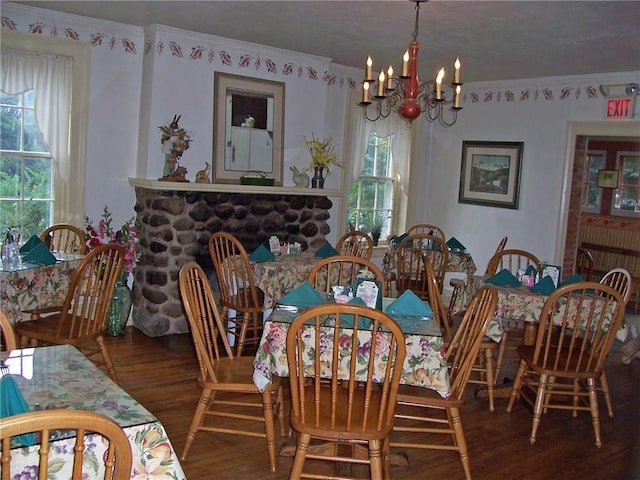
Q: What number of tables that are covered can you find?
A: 6